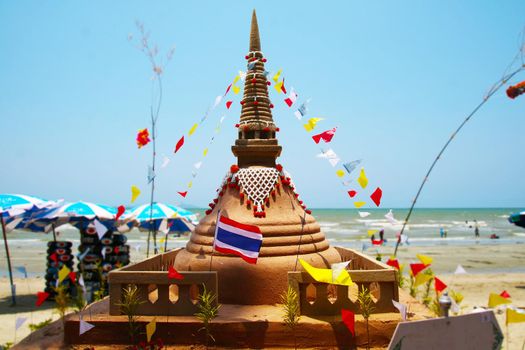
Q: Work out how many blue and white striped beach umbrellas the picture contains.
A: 3